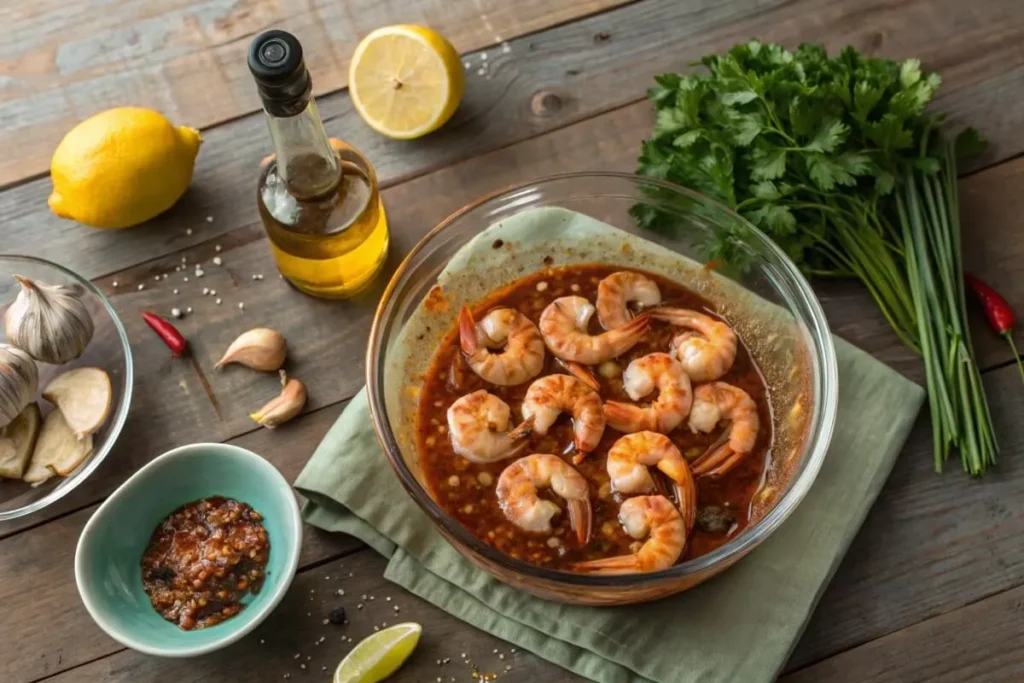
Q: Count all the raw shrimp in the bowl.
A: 11